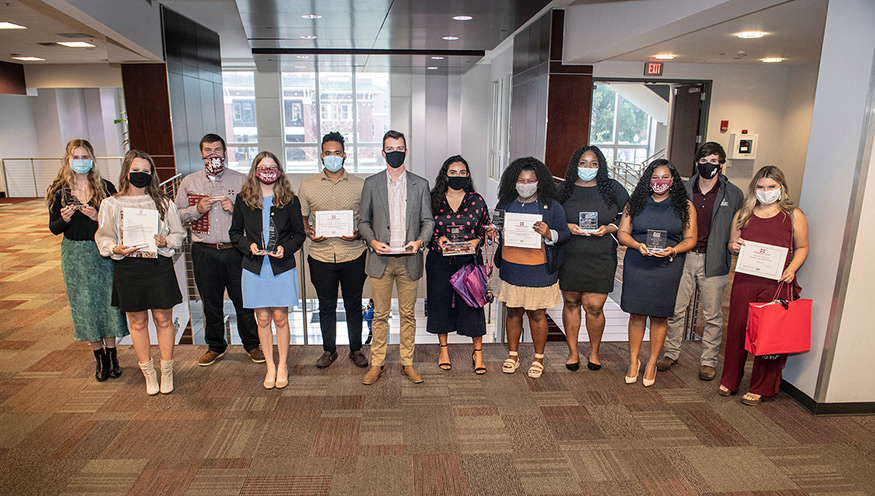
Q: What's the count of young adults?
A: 12